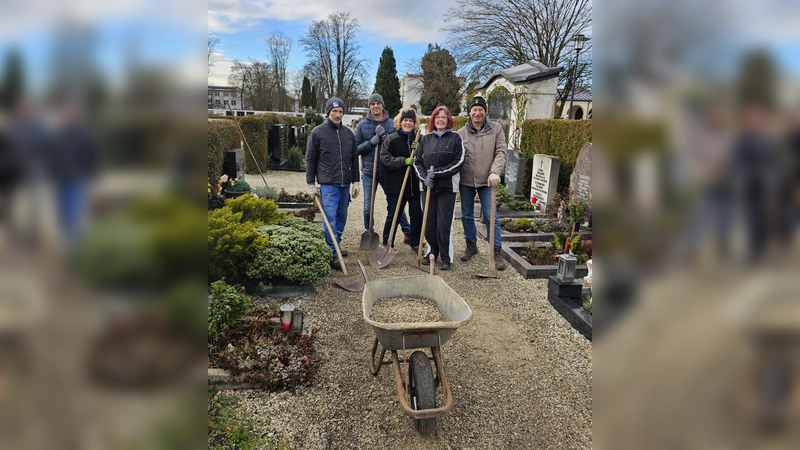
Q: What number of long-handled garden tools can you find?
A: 5